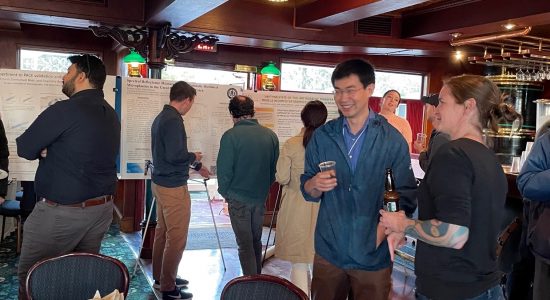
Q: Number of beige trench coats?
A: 1